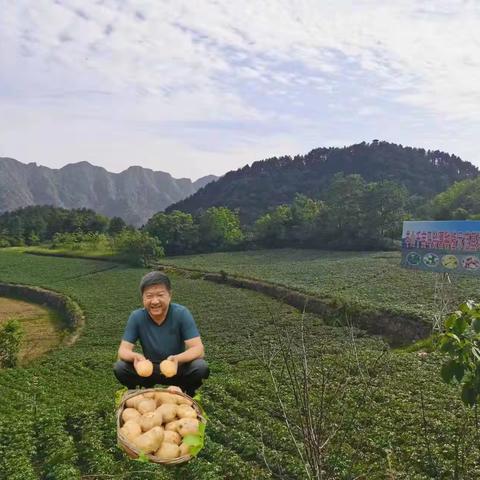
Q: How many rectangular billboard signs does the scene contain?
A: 1